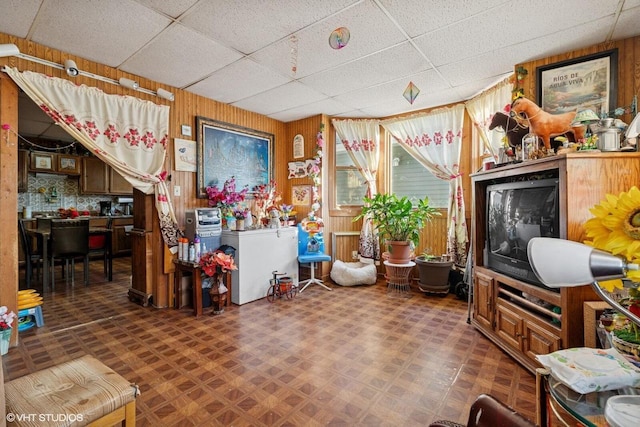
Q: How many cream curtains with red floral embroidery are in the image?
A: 4